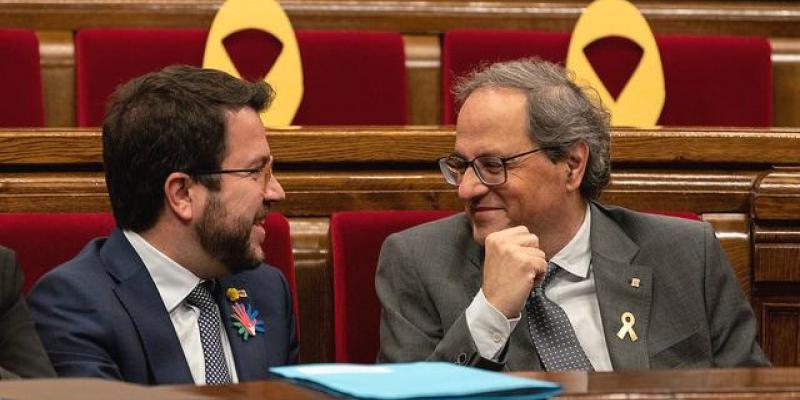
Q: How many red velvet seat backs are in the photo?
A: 5